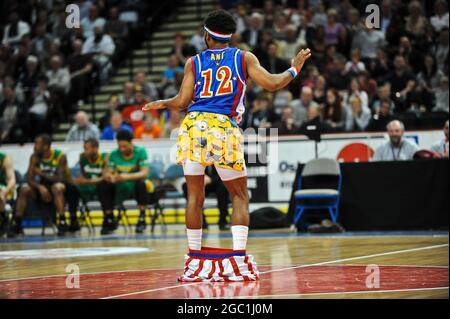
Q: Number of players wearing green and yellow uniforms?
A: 4